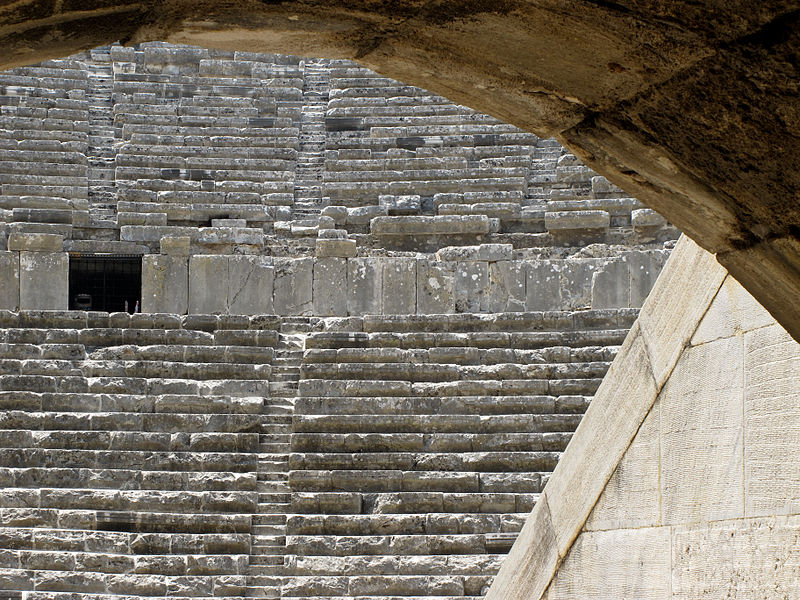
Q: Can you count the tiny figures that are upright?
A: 2